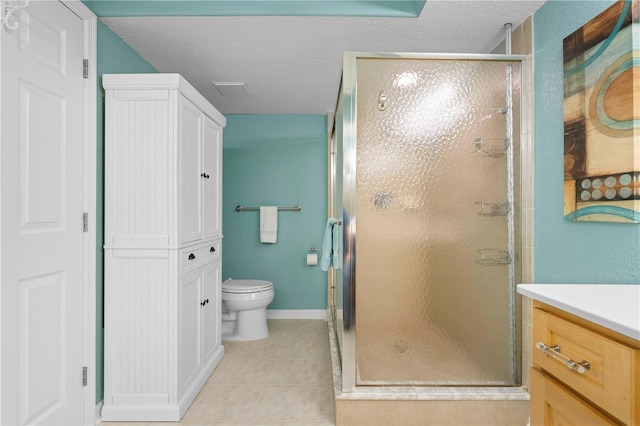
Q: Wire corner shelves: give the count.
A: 3